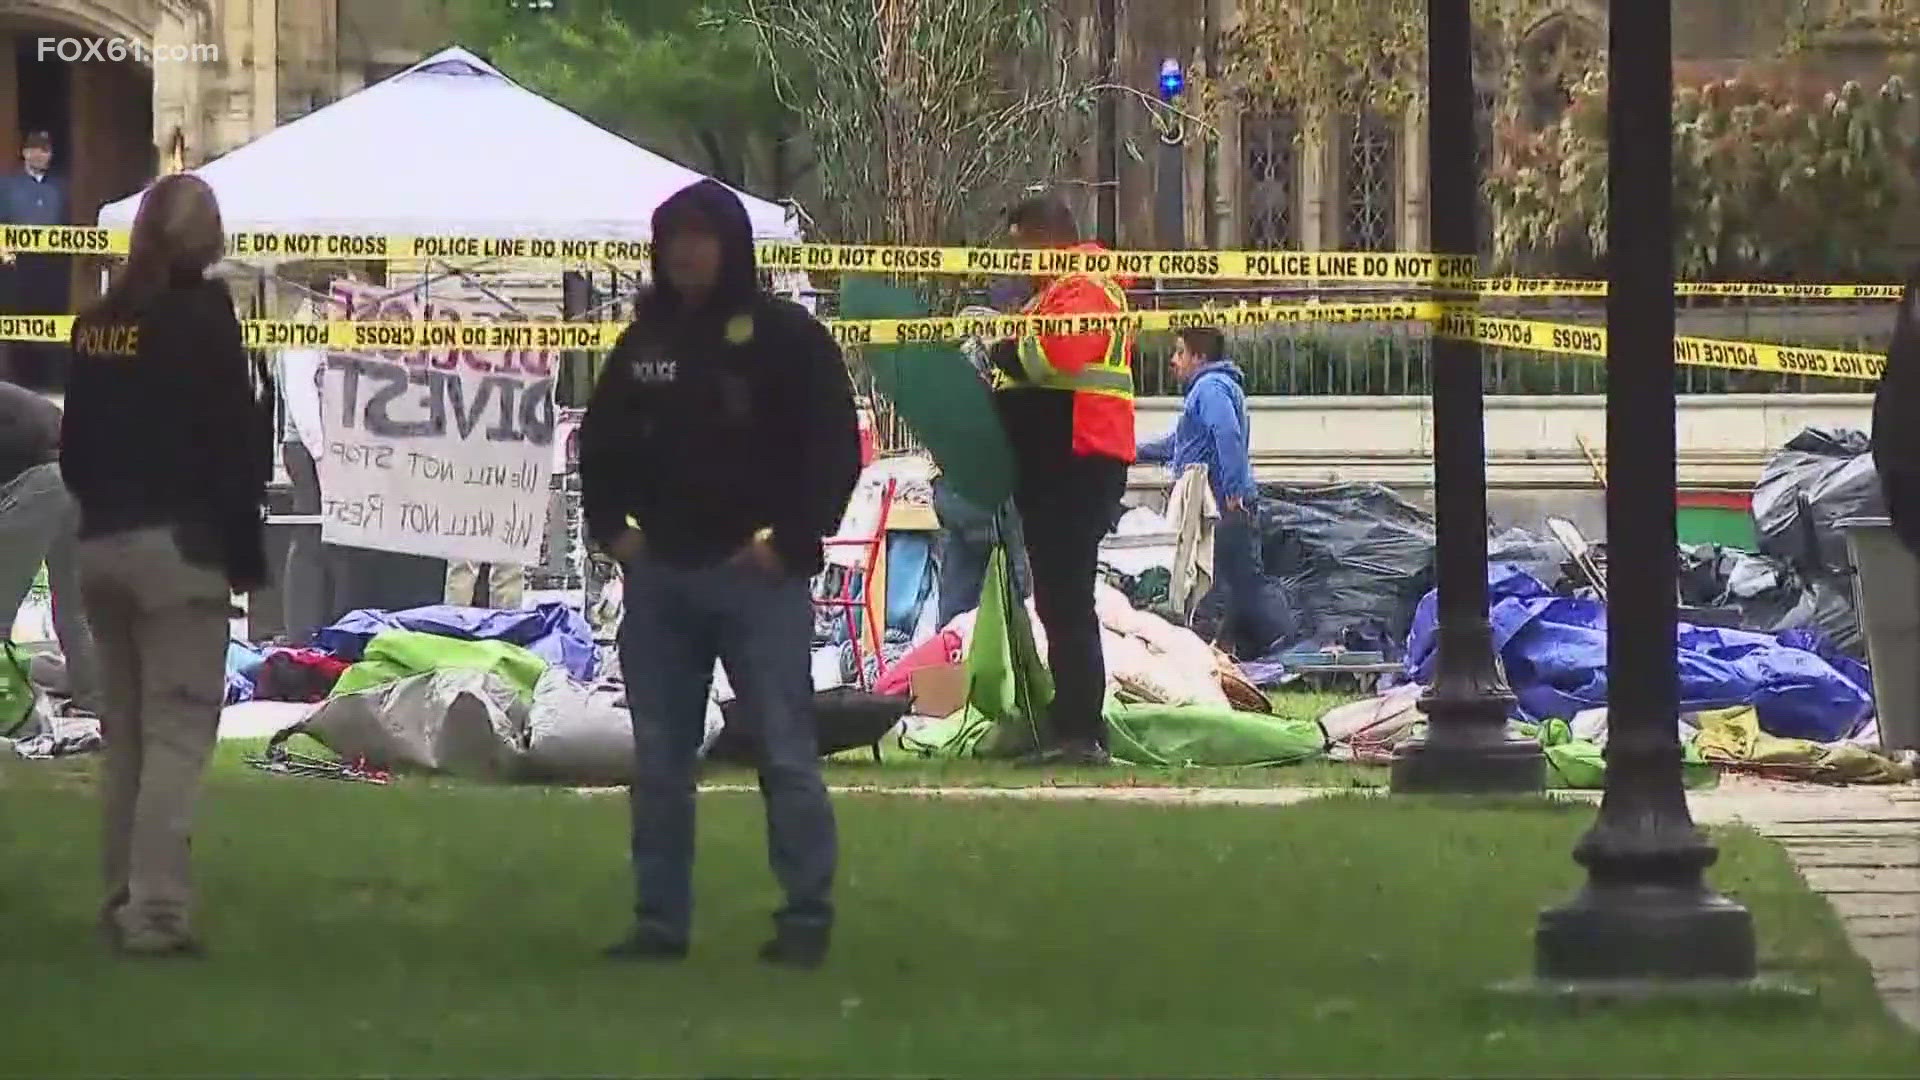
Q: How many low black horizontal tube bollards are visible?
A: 0